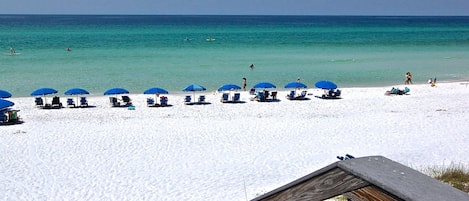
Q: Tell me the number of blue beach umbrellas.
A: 11